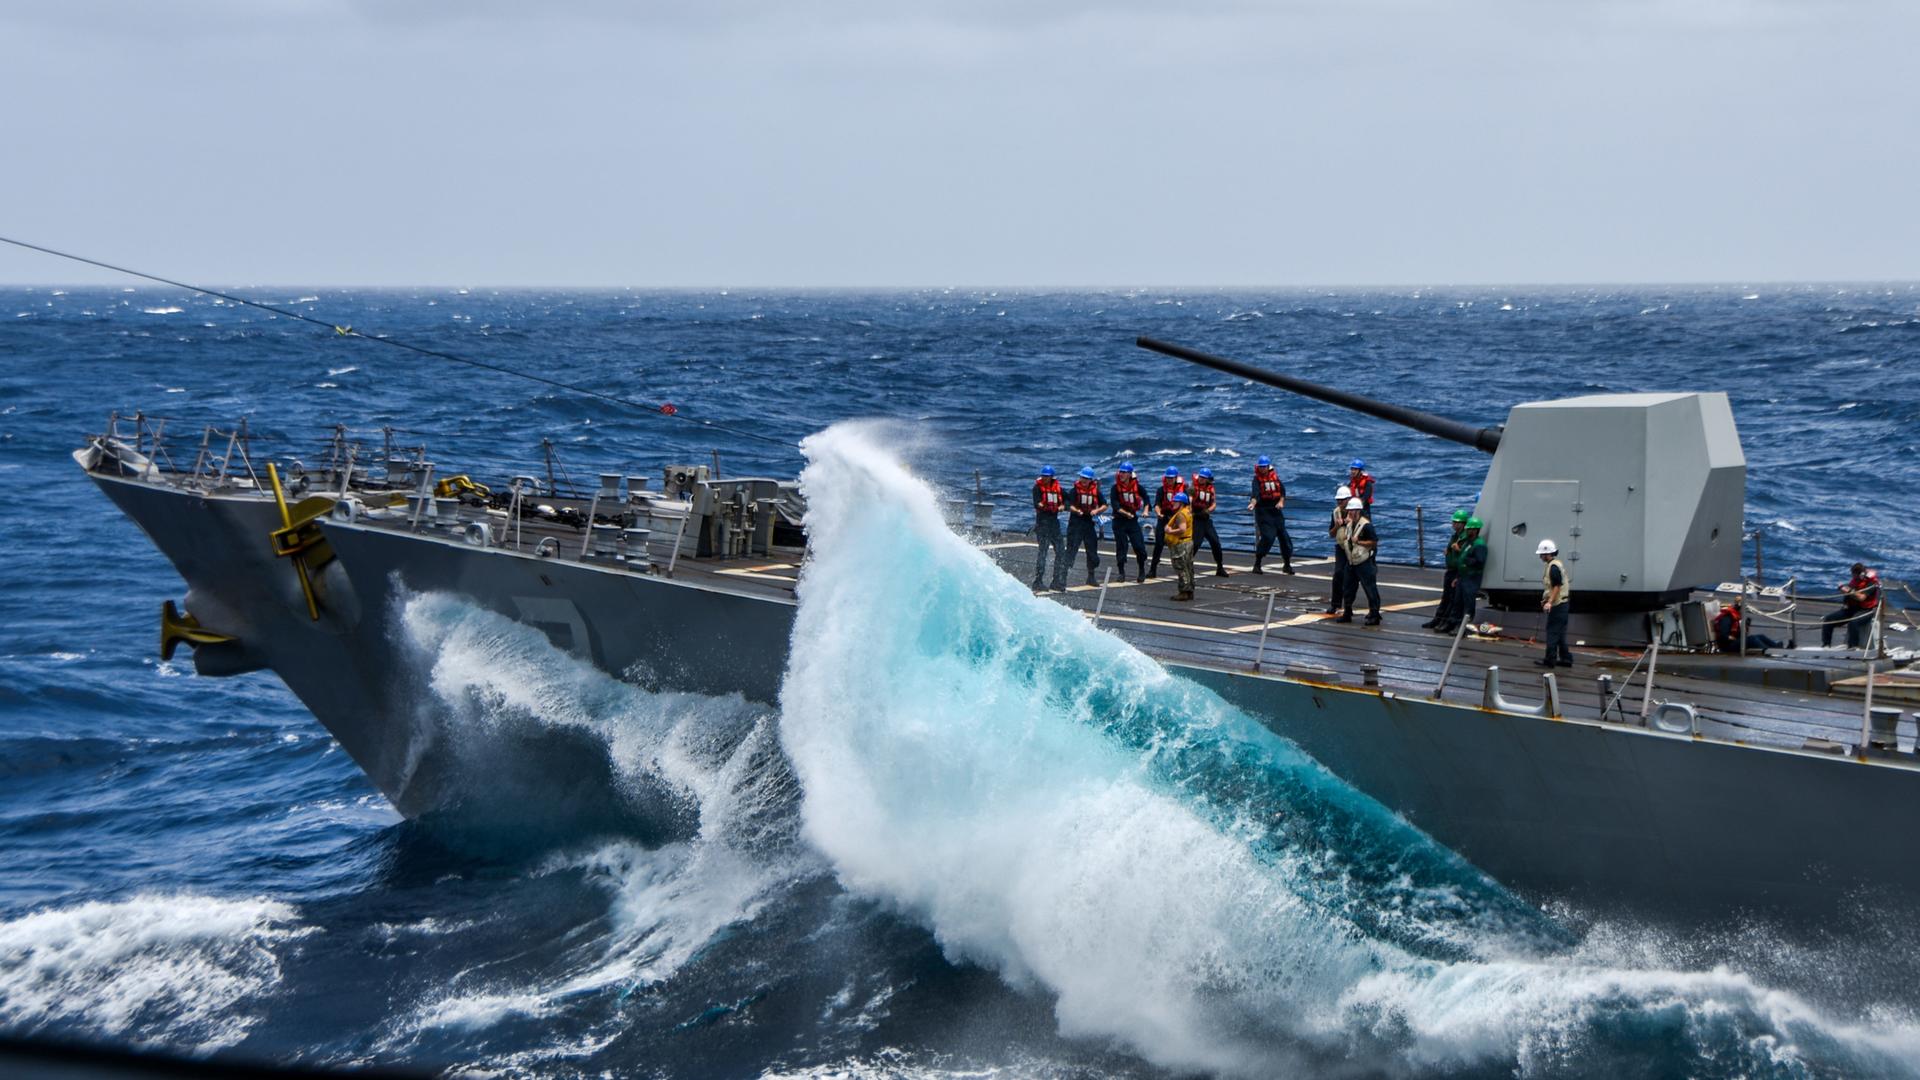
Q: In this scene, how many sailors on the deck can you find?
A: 15